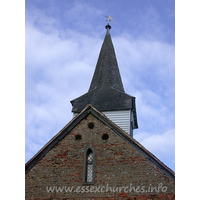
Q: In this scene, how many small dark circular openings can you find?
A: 3